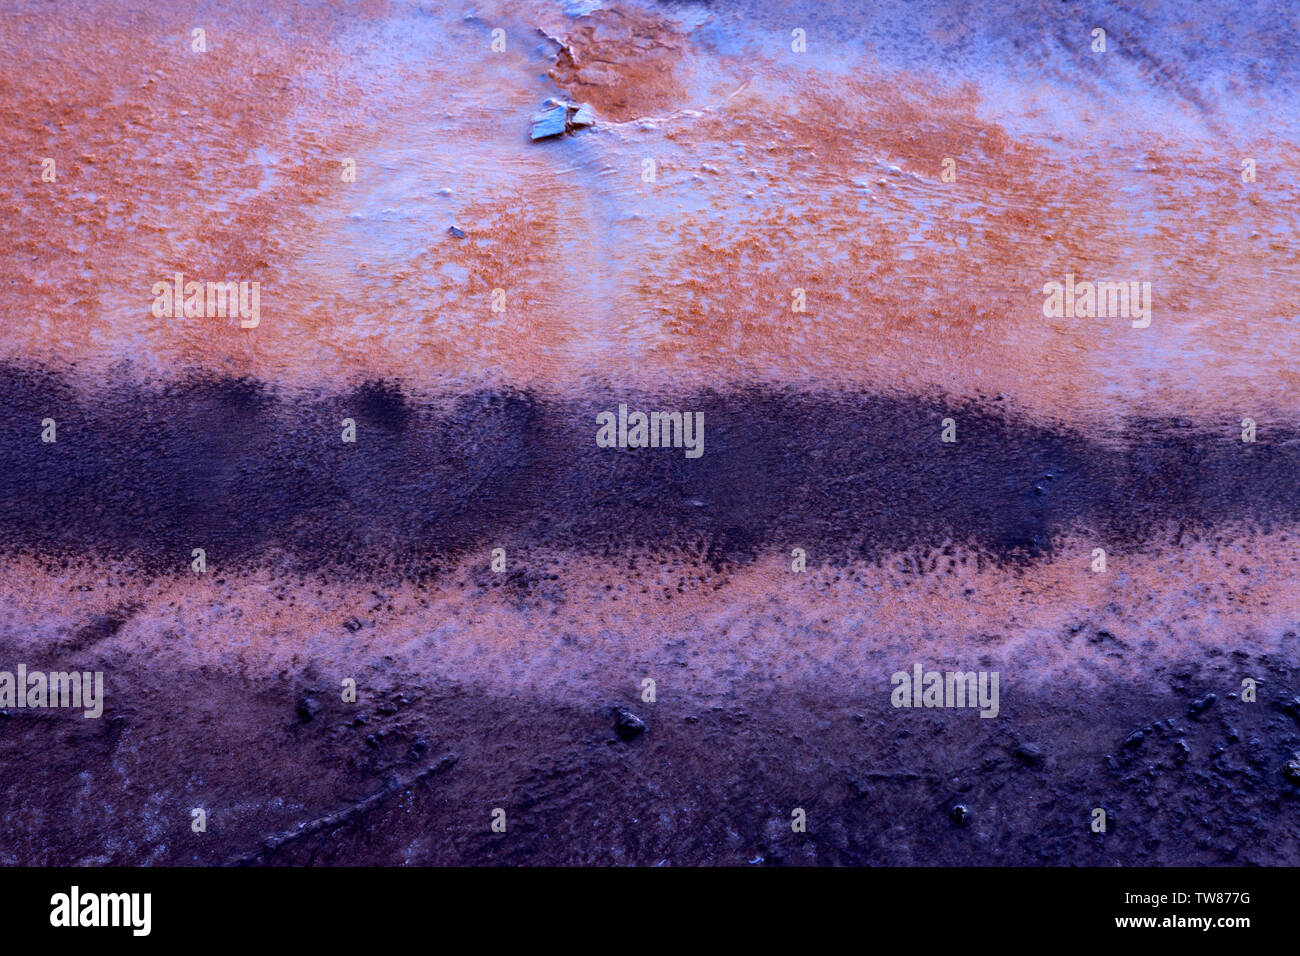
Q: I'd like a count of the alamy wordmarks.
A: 6